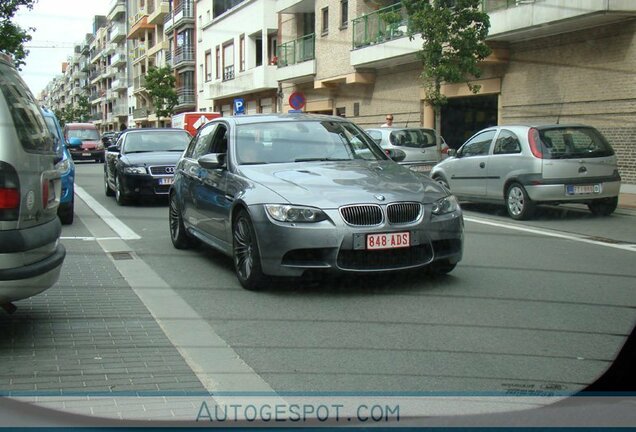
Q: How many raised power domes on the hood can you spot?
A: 1